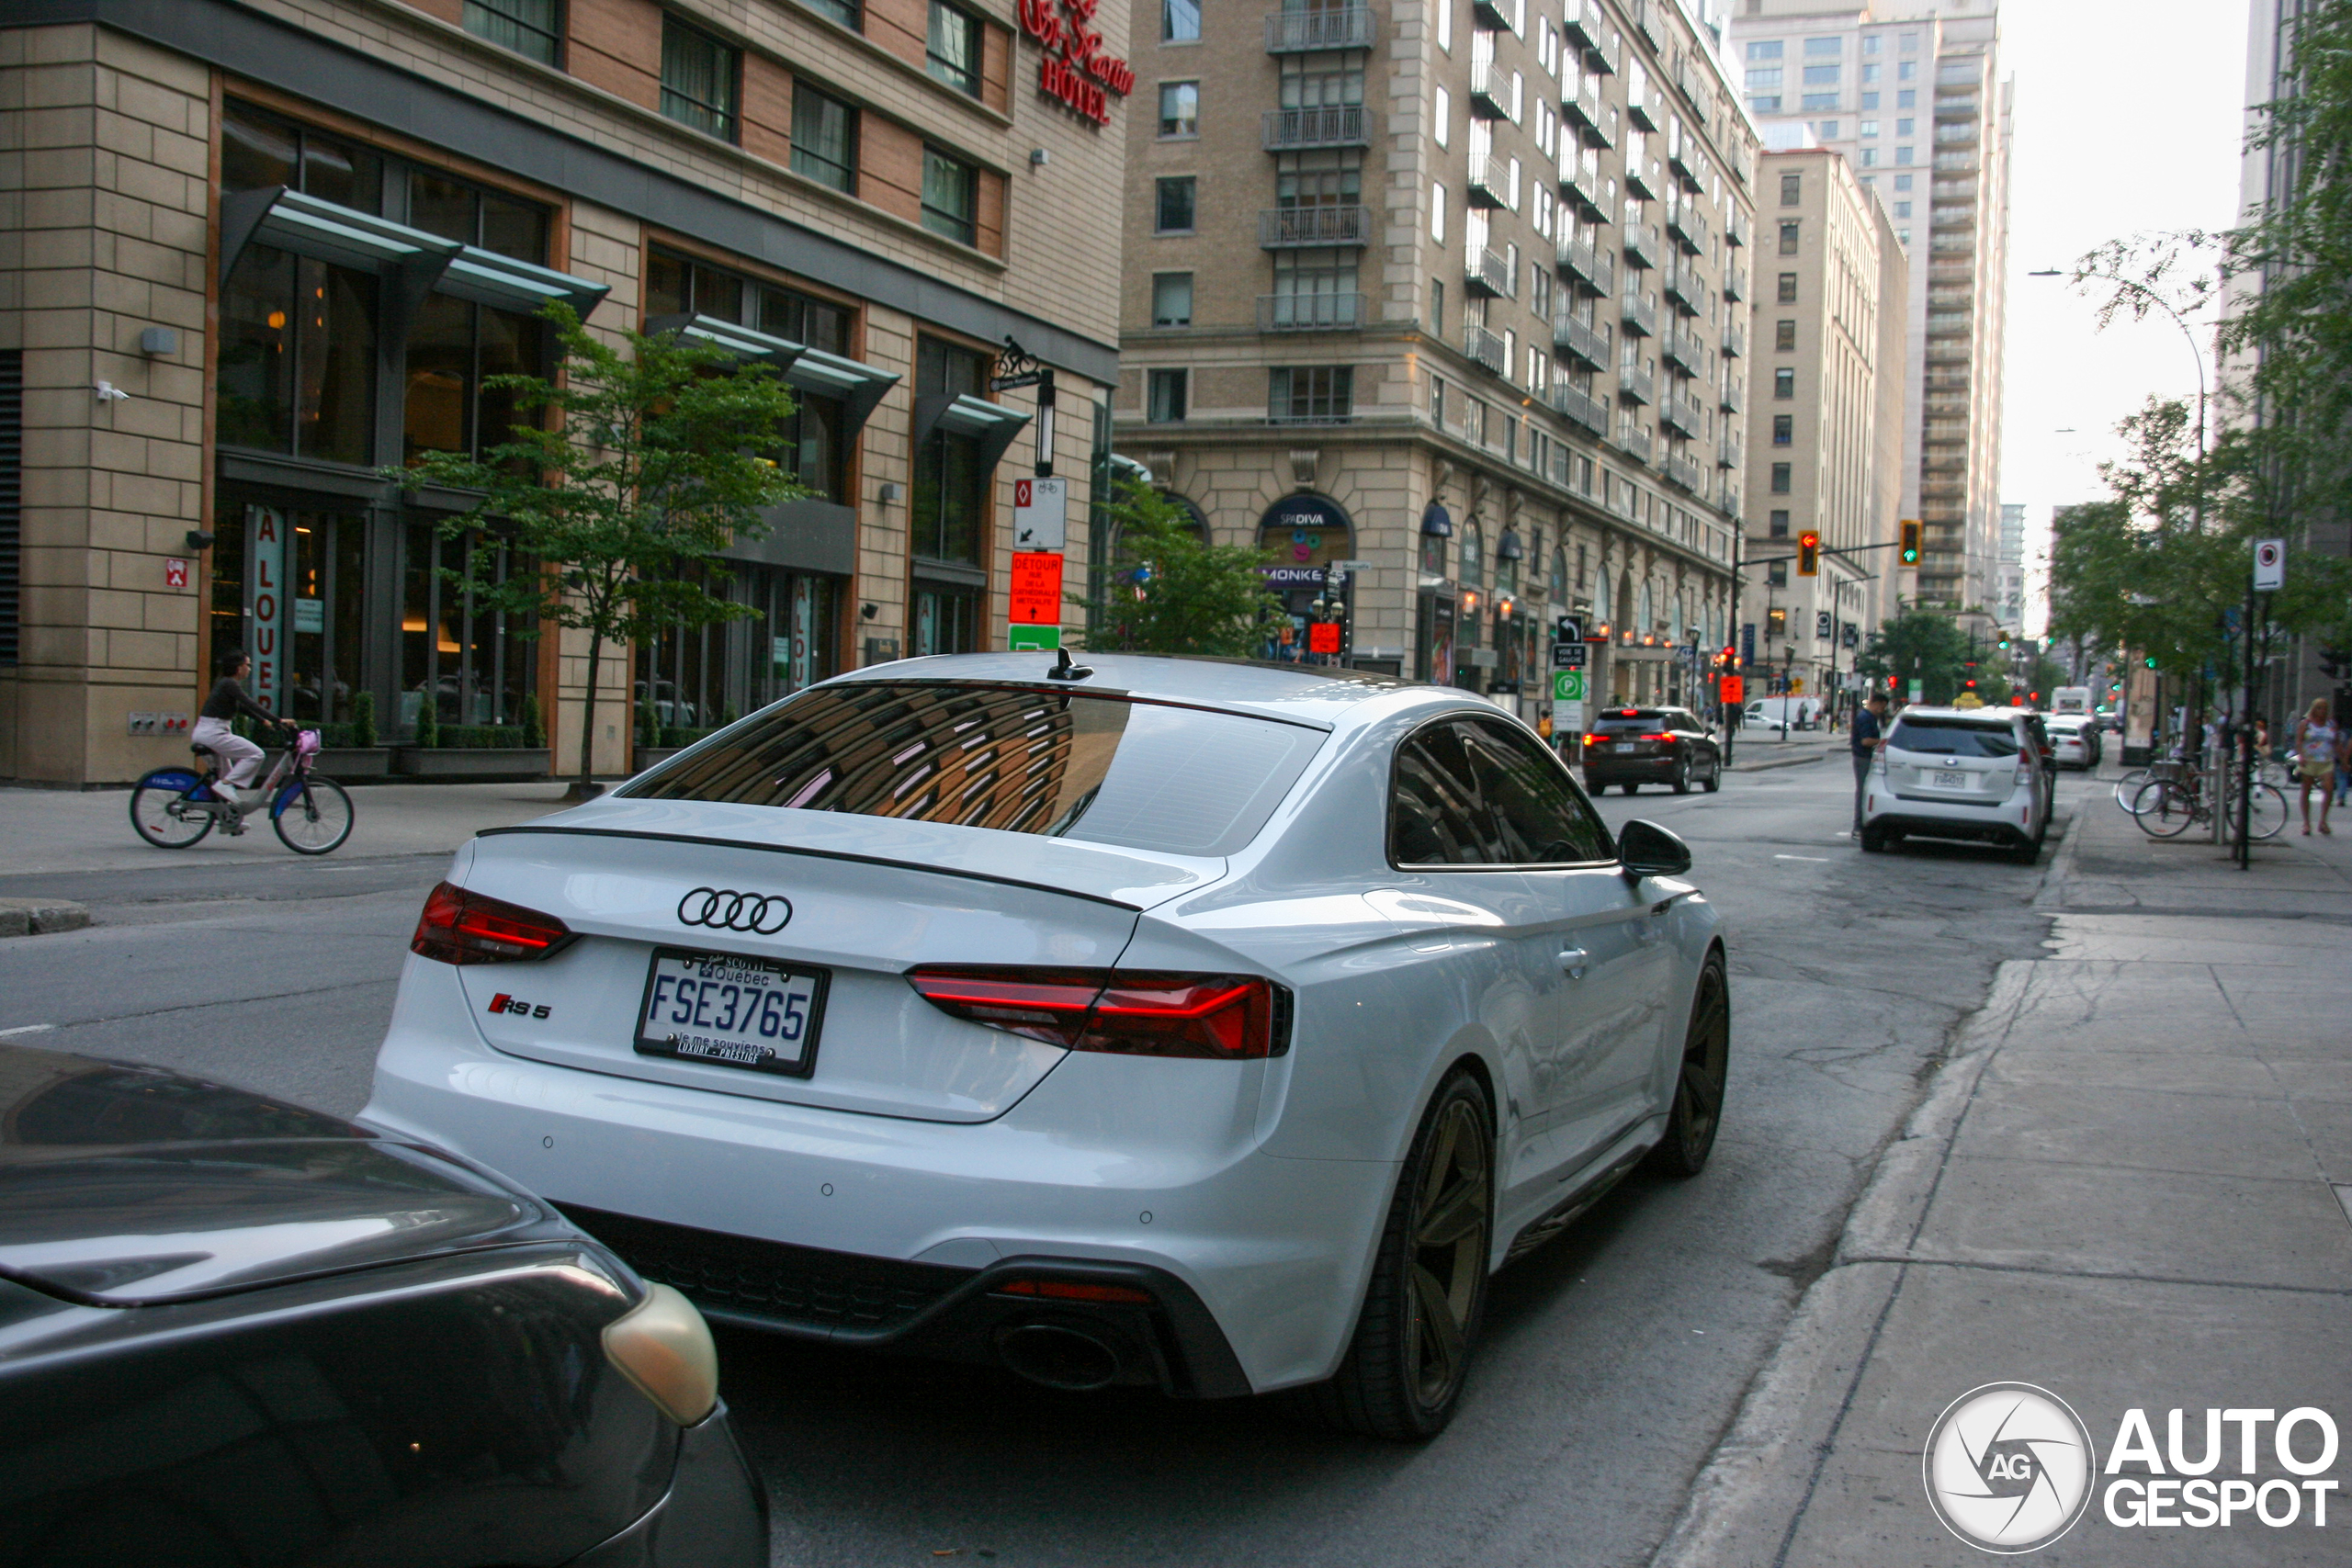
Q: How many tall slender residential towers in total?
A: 1